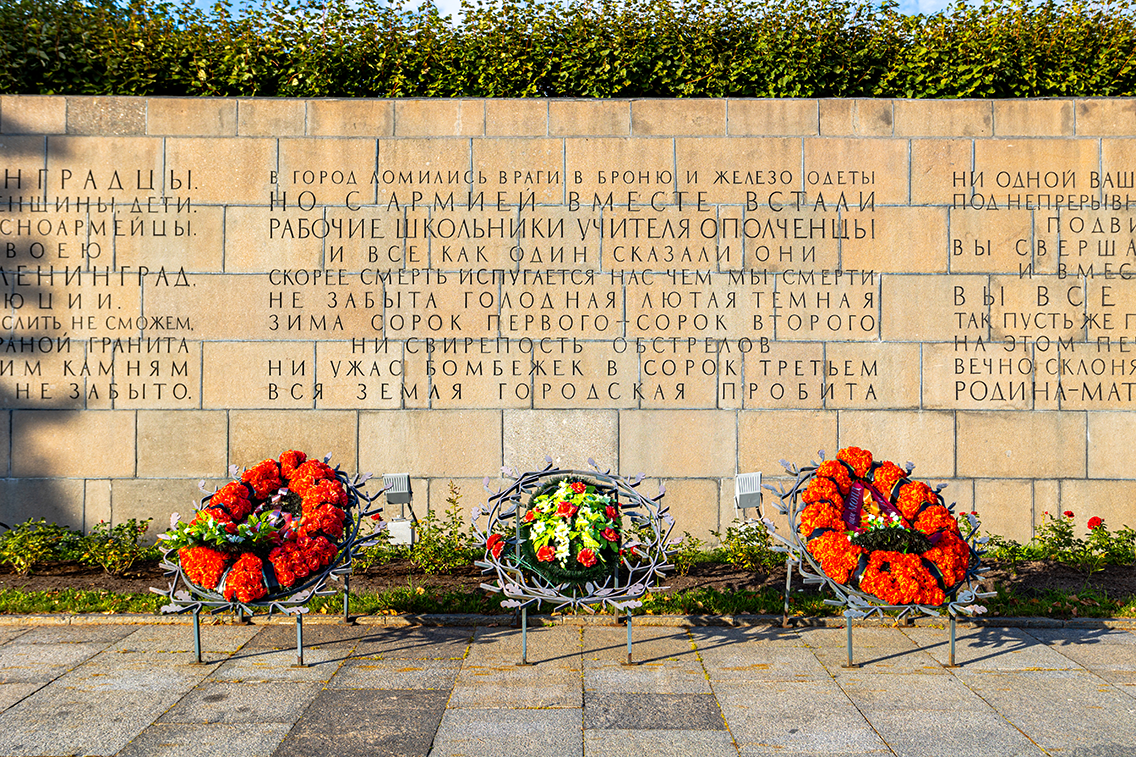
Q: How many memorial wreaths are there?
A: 3